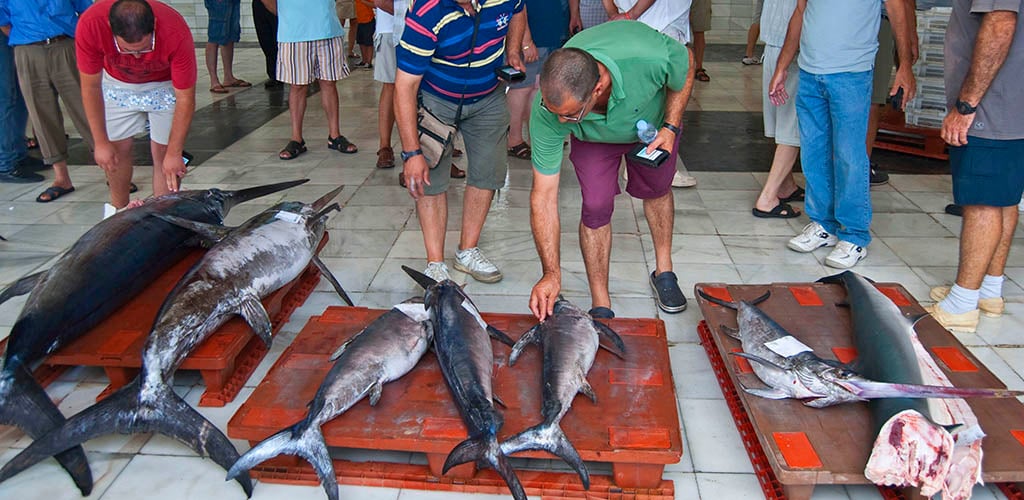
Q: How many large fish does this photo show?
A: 7